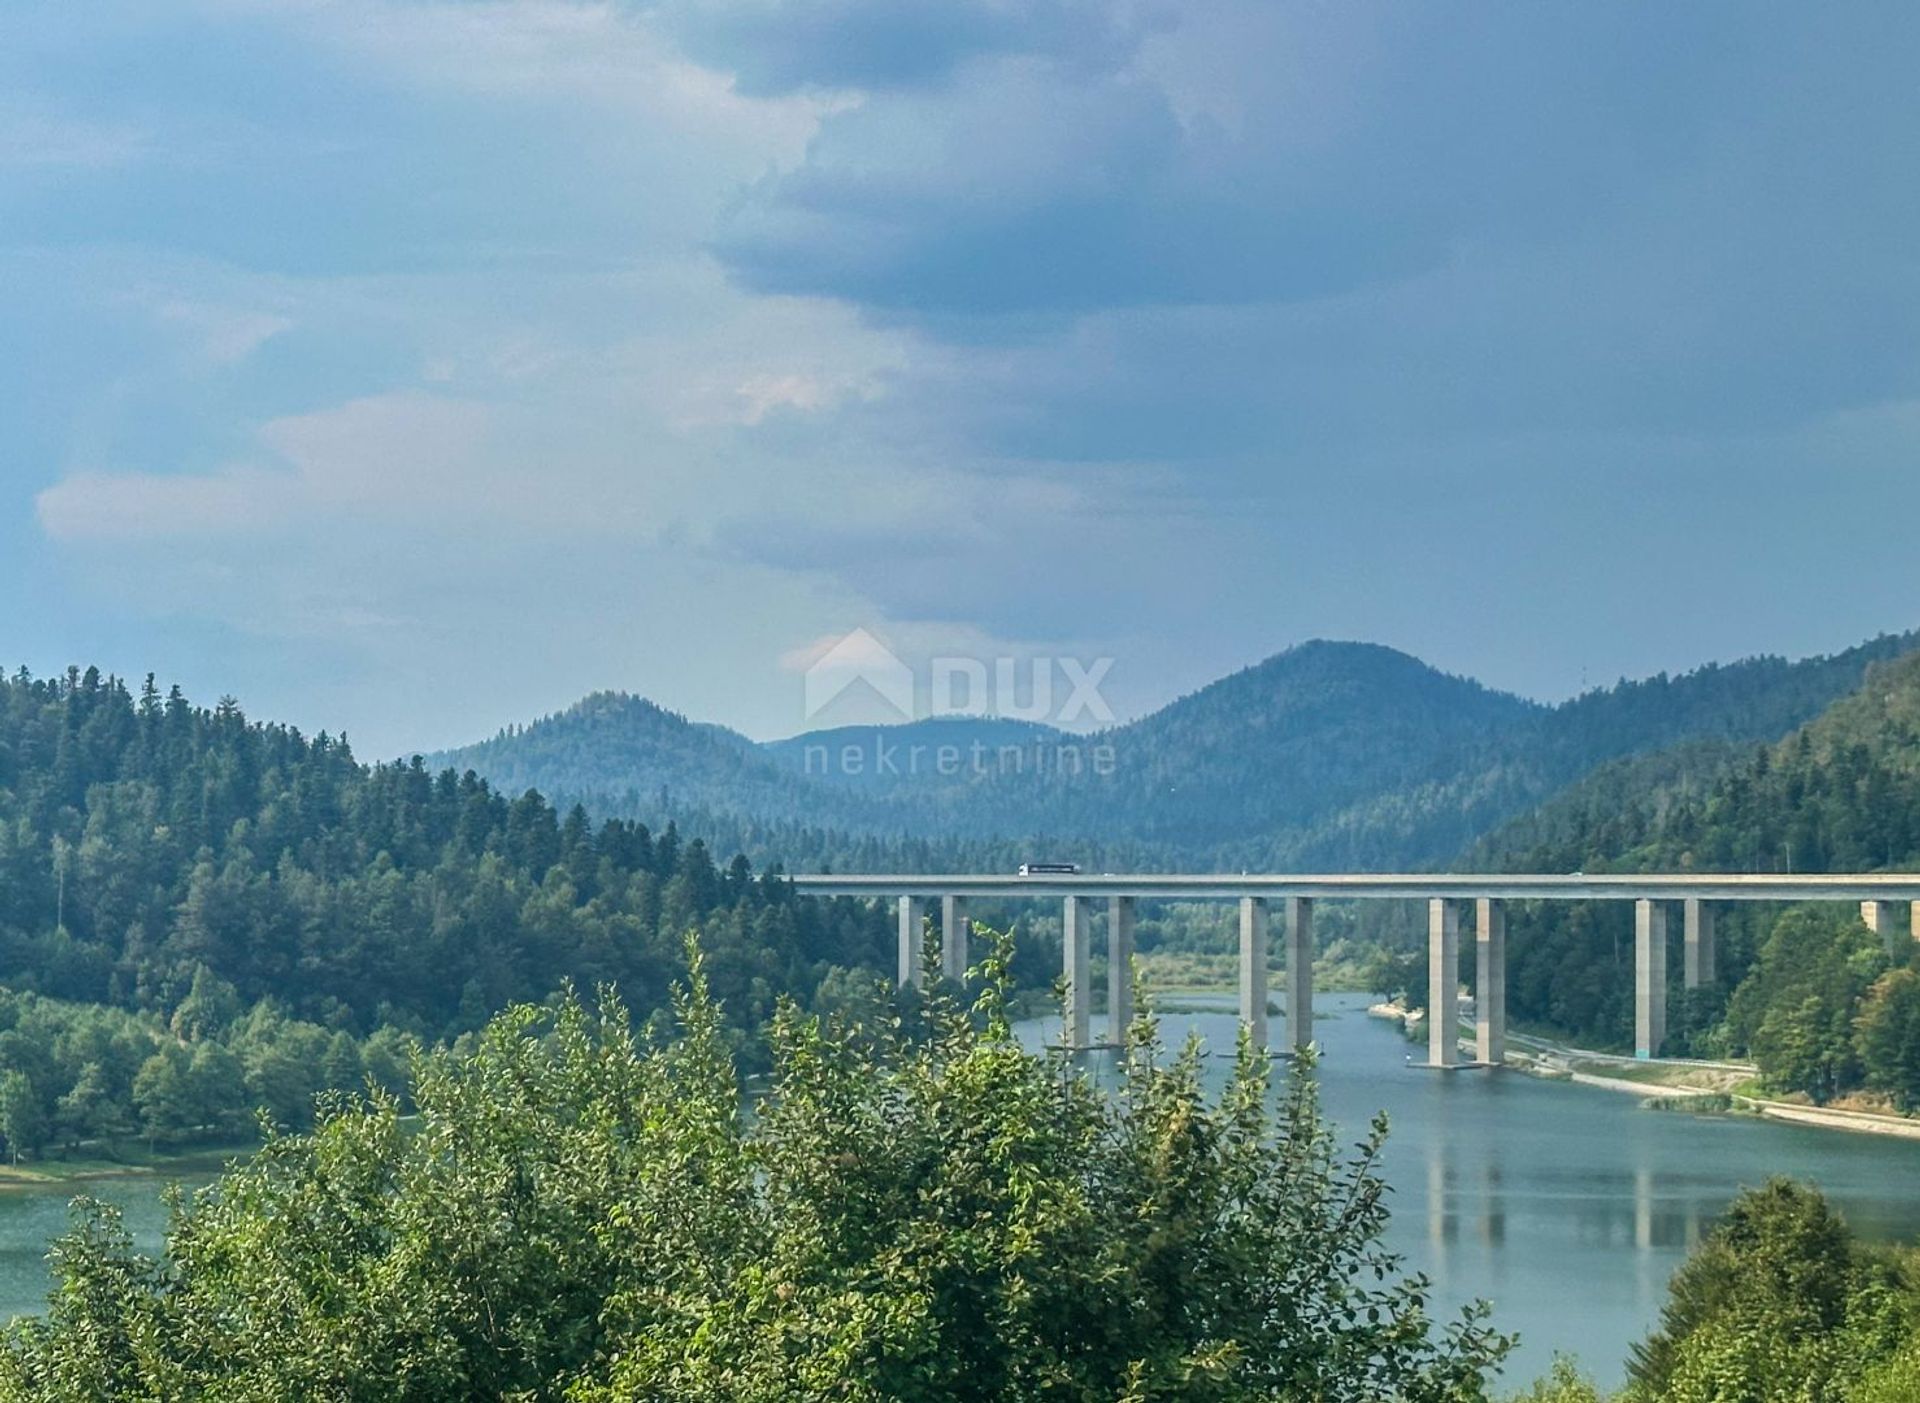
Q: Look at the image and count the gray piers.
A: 12